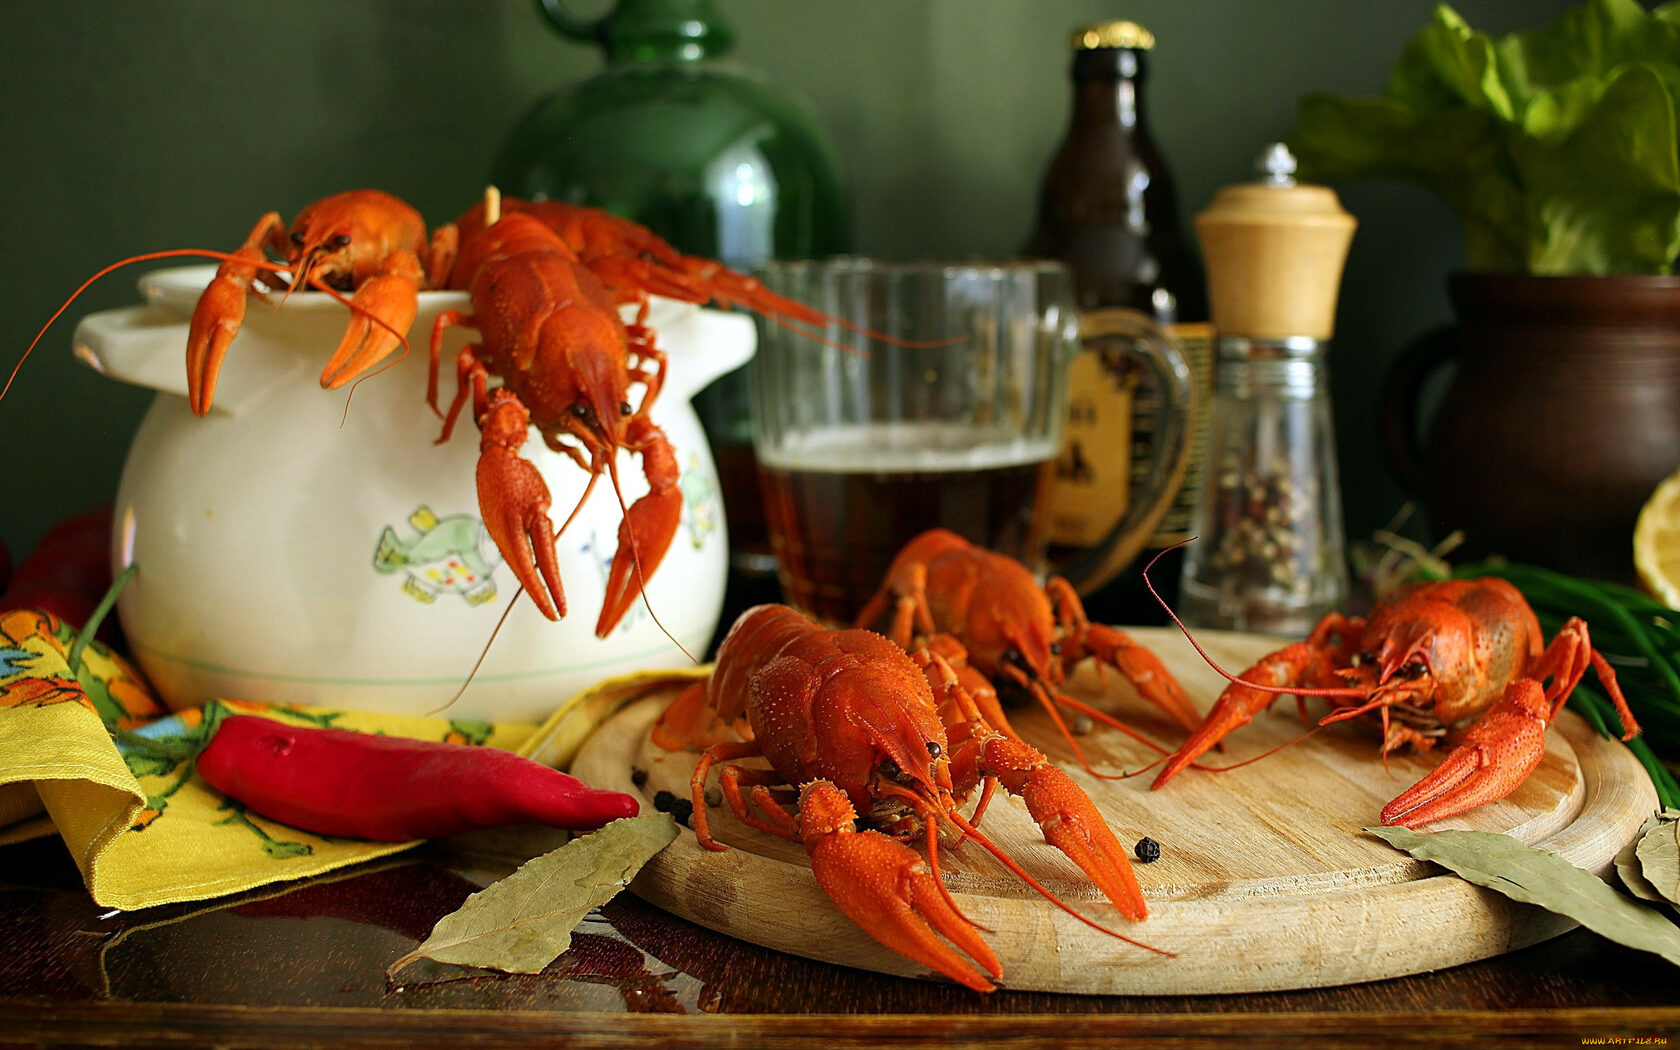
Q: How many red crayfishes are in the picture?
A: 6